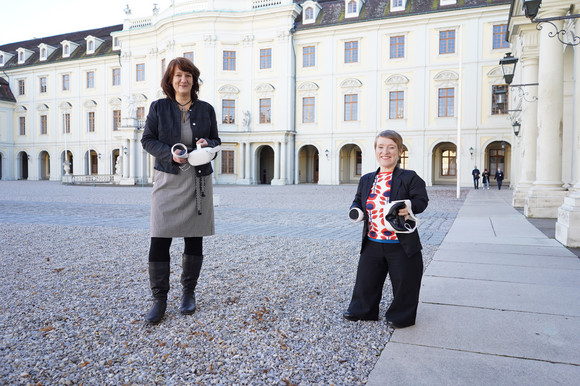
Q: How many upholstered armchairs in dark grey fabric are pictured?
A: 0